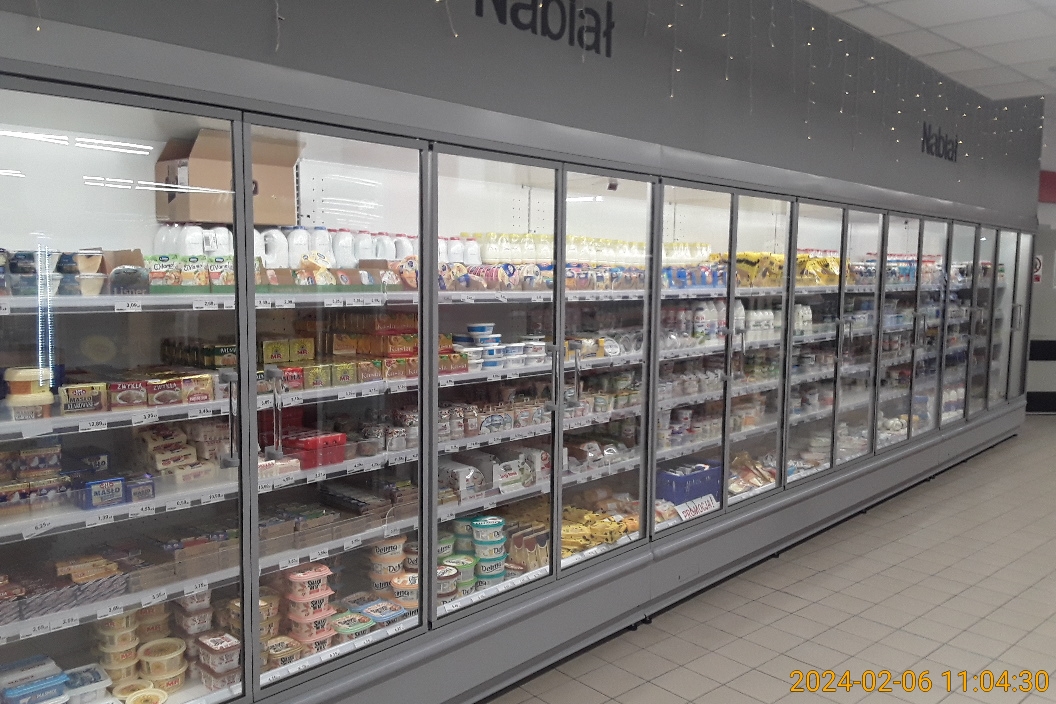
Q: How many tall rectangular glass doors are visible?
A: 14